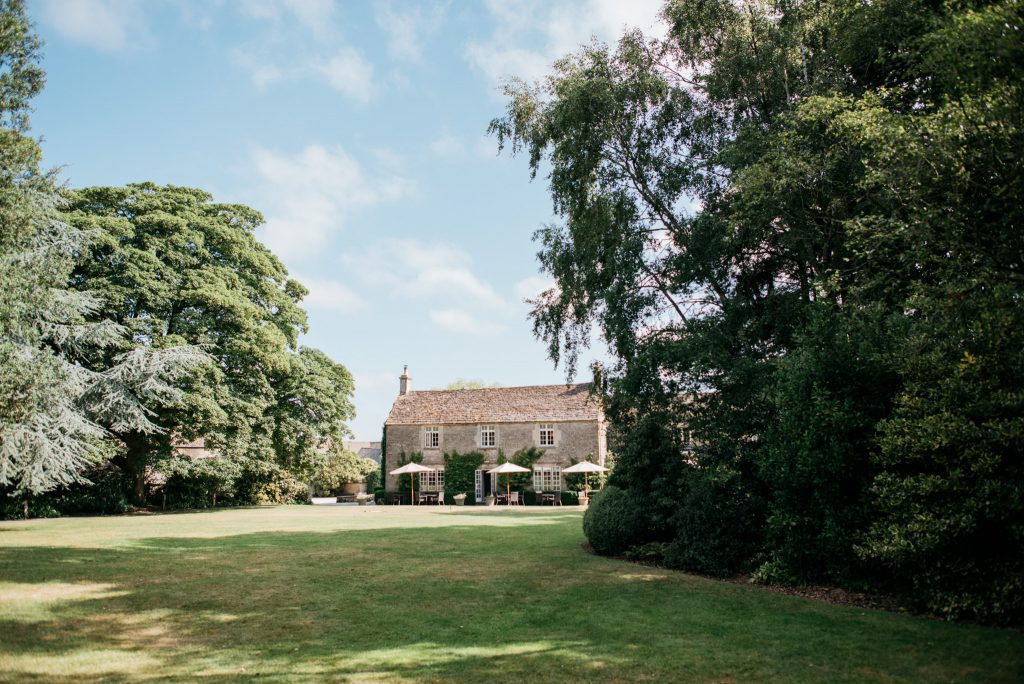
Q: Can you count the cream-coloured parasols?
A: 3